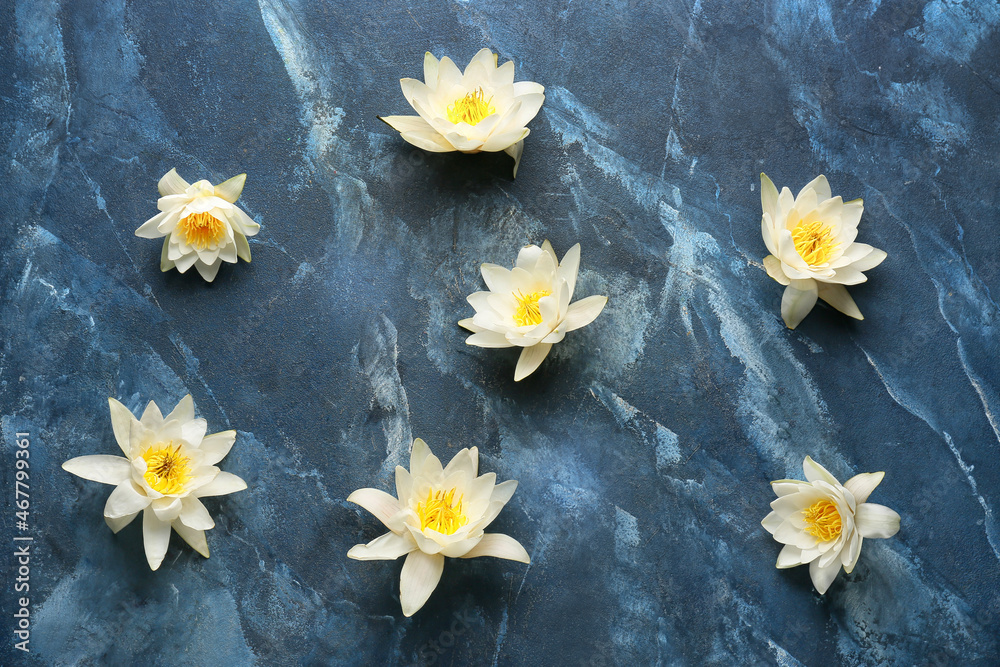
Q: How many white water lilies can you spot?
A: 7